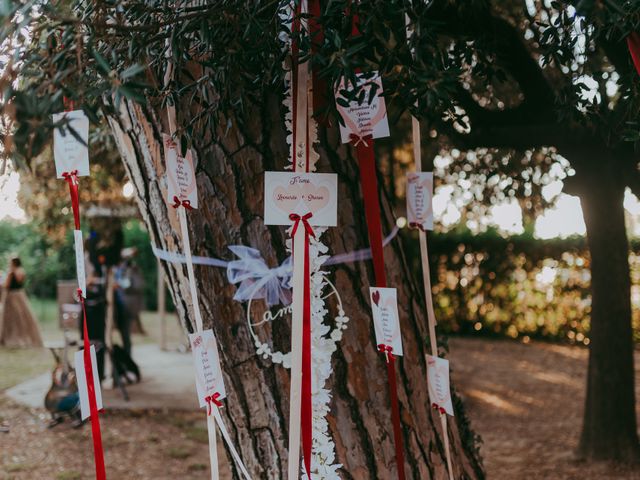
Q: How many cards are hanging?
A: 10